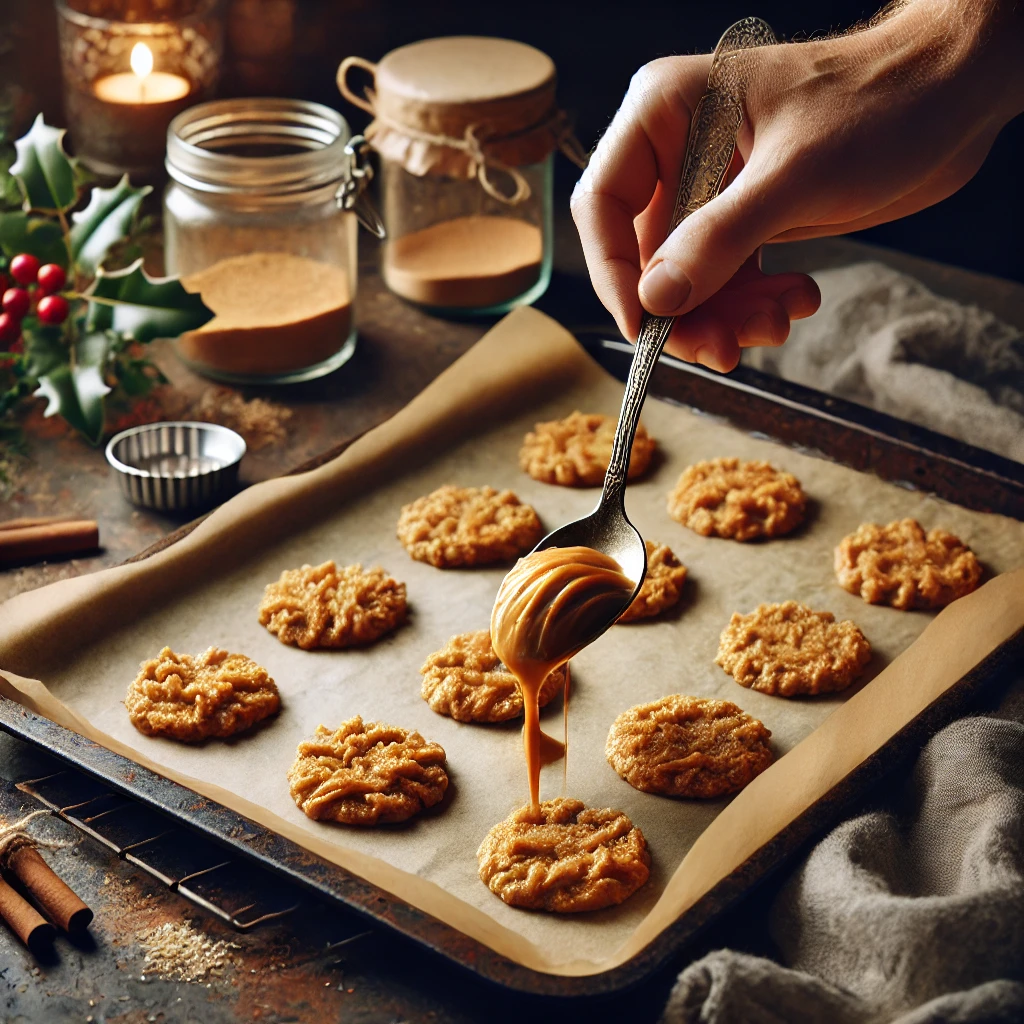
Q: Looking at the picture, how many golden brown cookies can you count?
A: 12